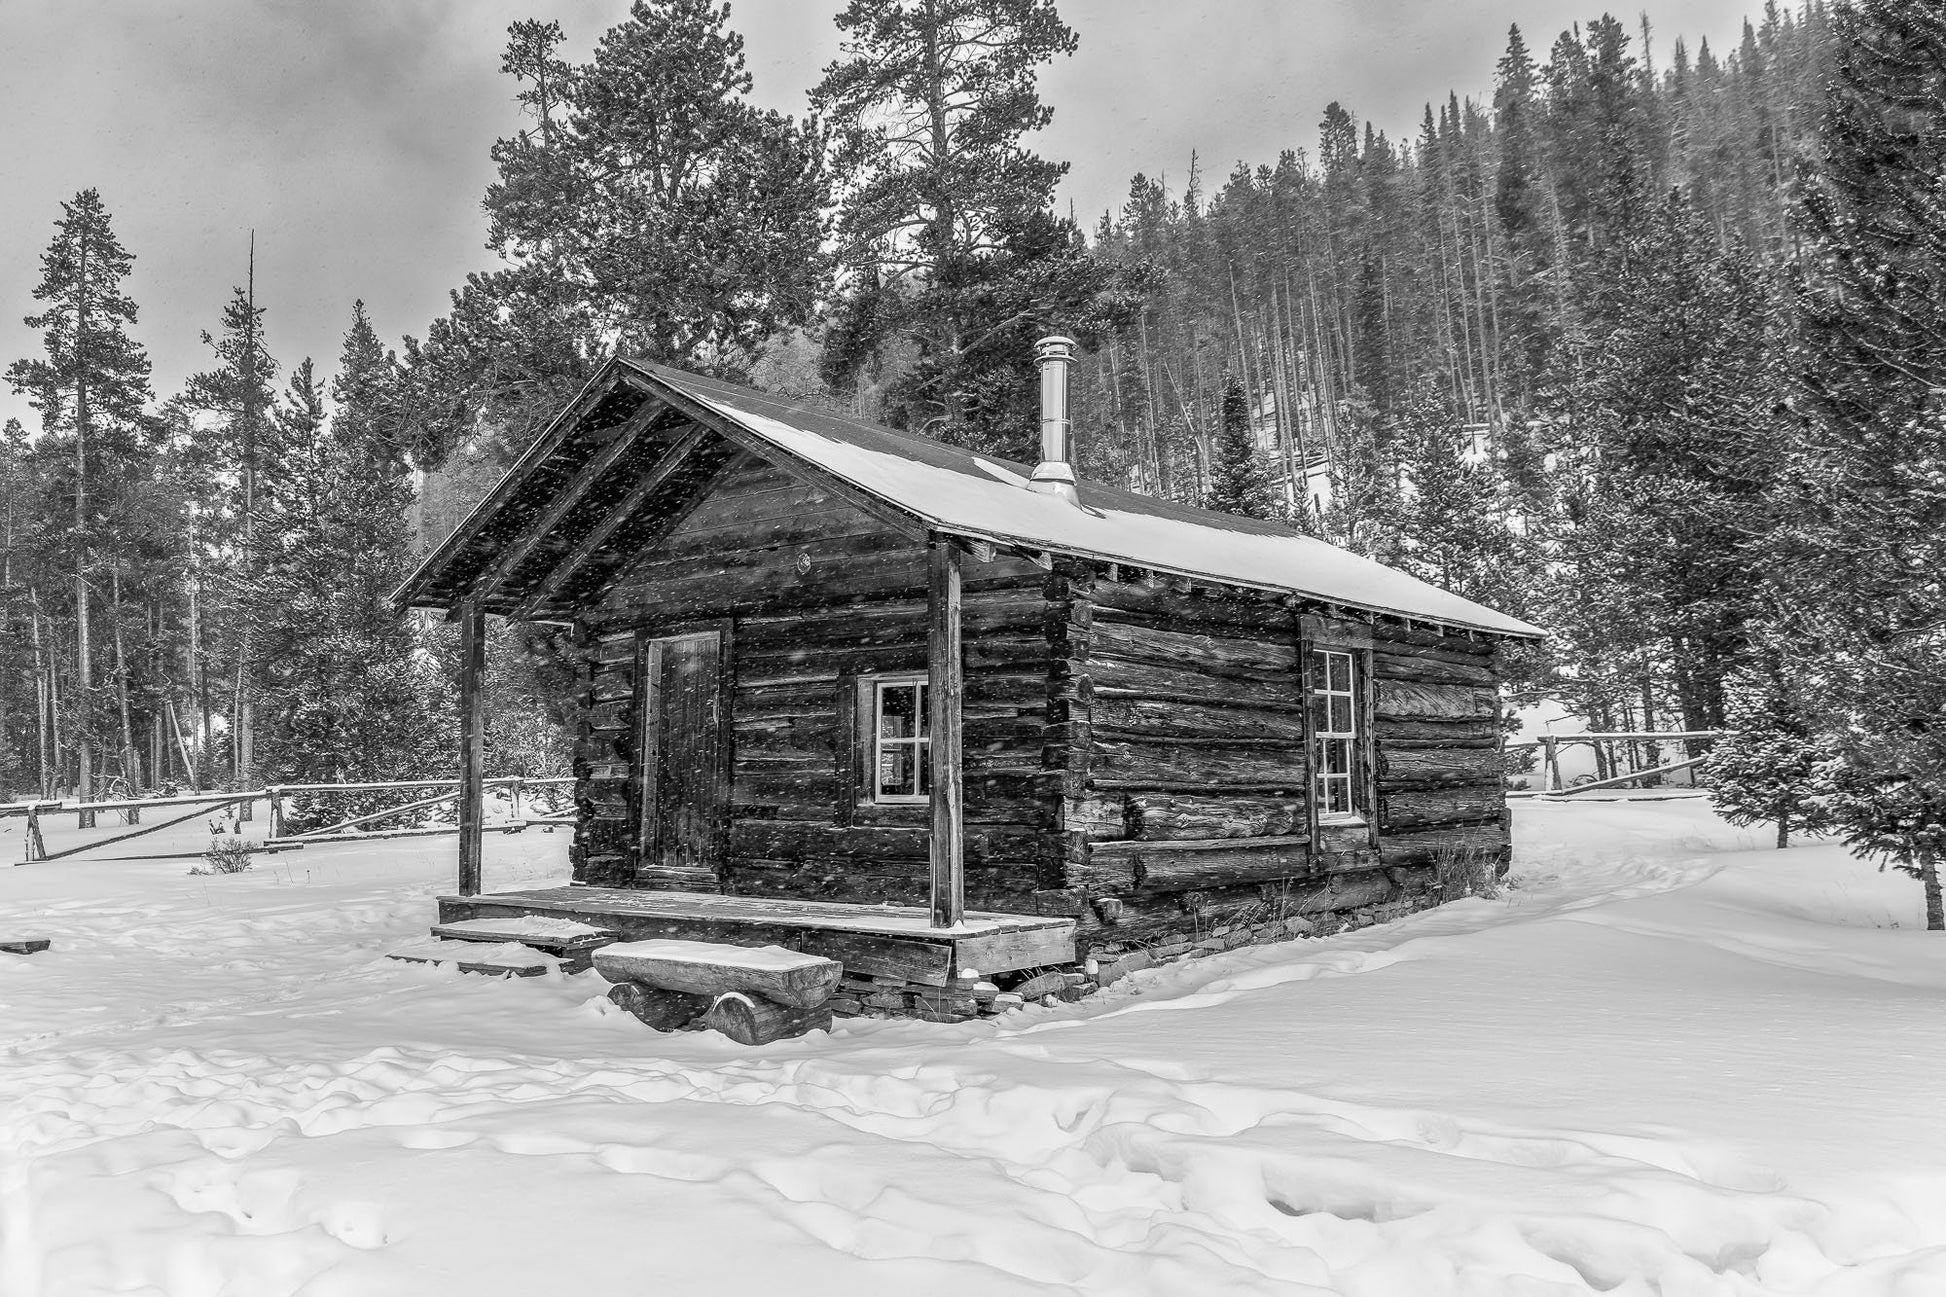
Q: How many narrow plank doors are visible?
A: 1